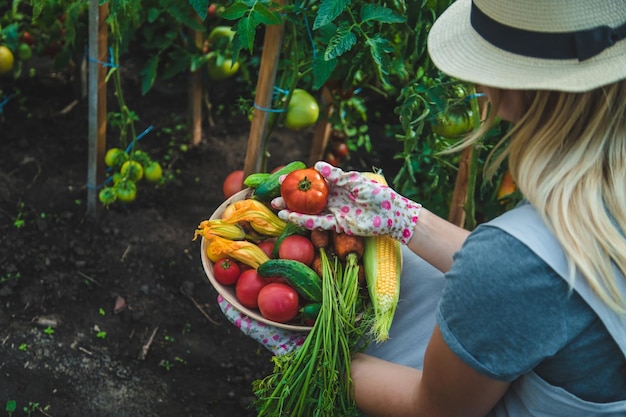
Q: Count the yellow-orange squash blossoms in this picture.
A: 3